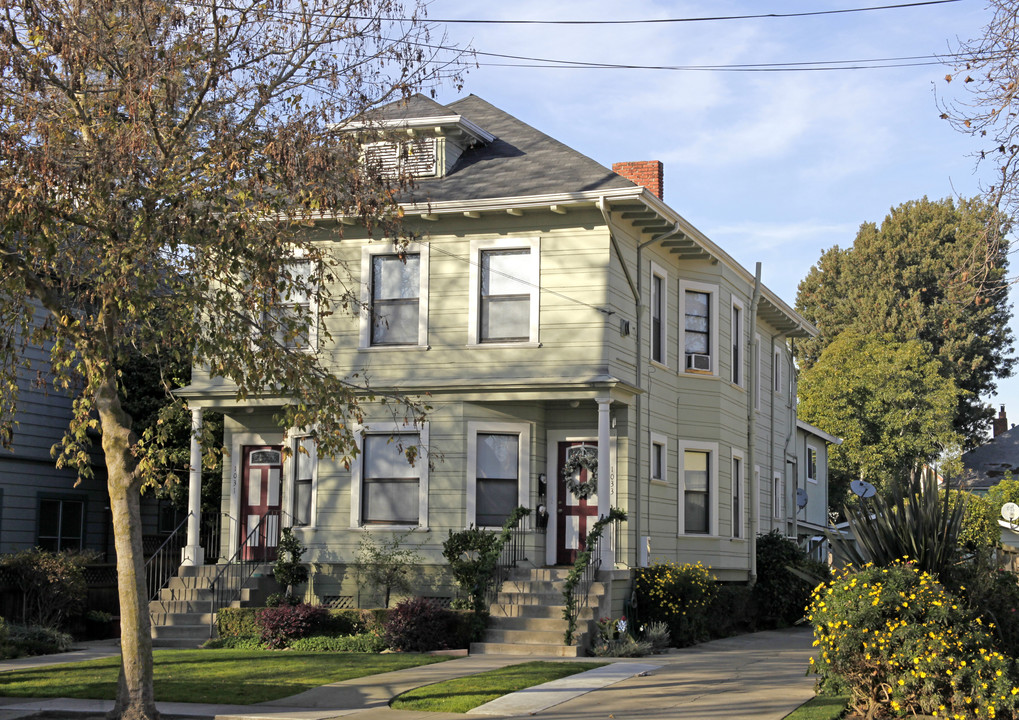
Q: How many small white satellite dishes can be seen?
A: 3